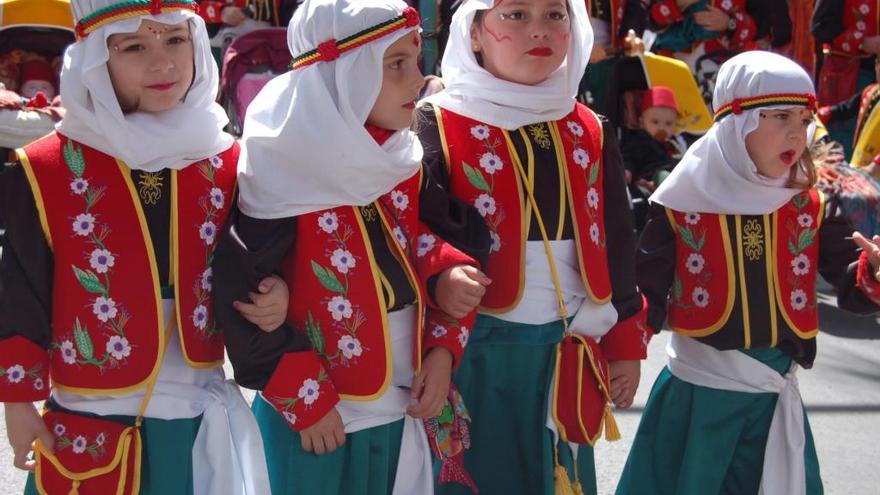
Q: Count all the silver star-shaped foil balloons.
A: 0